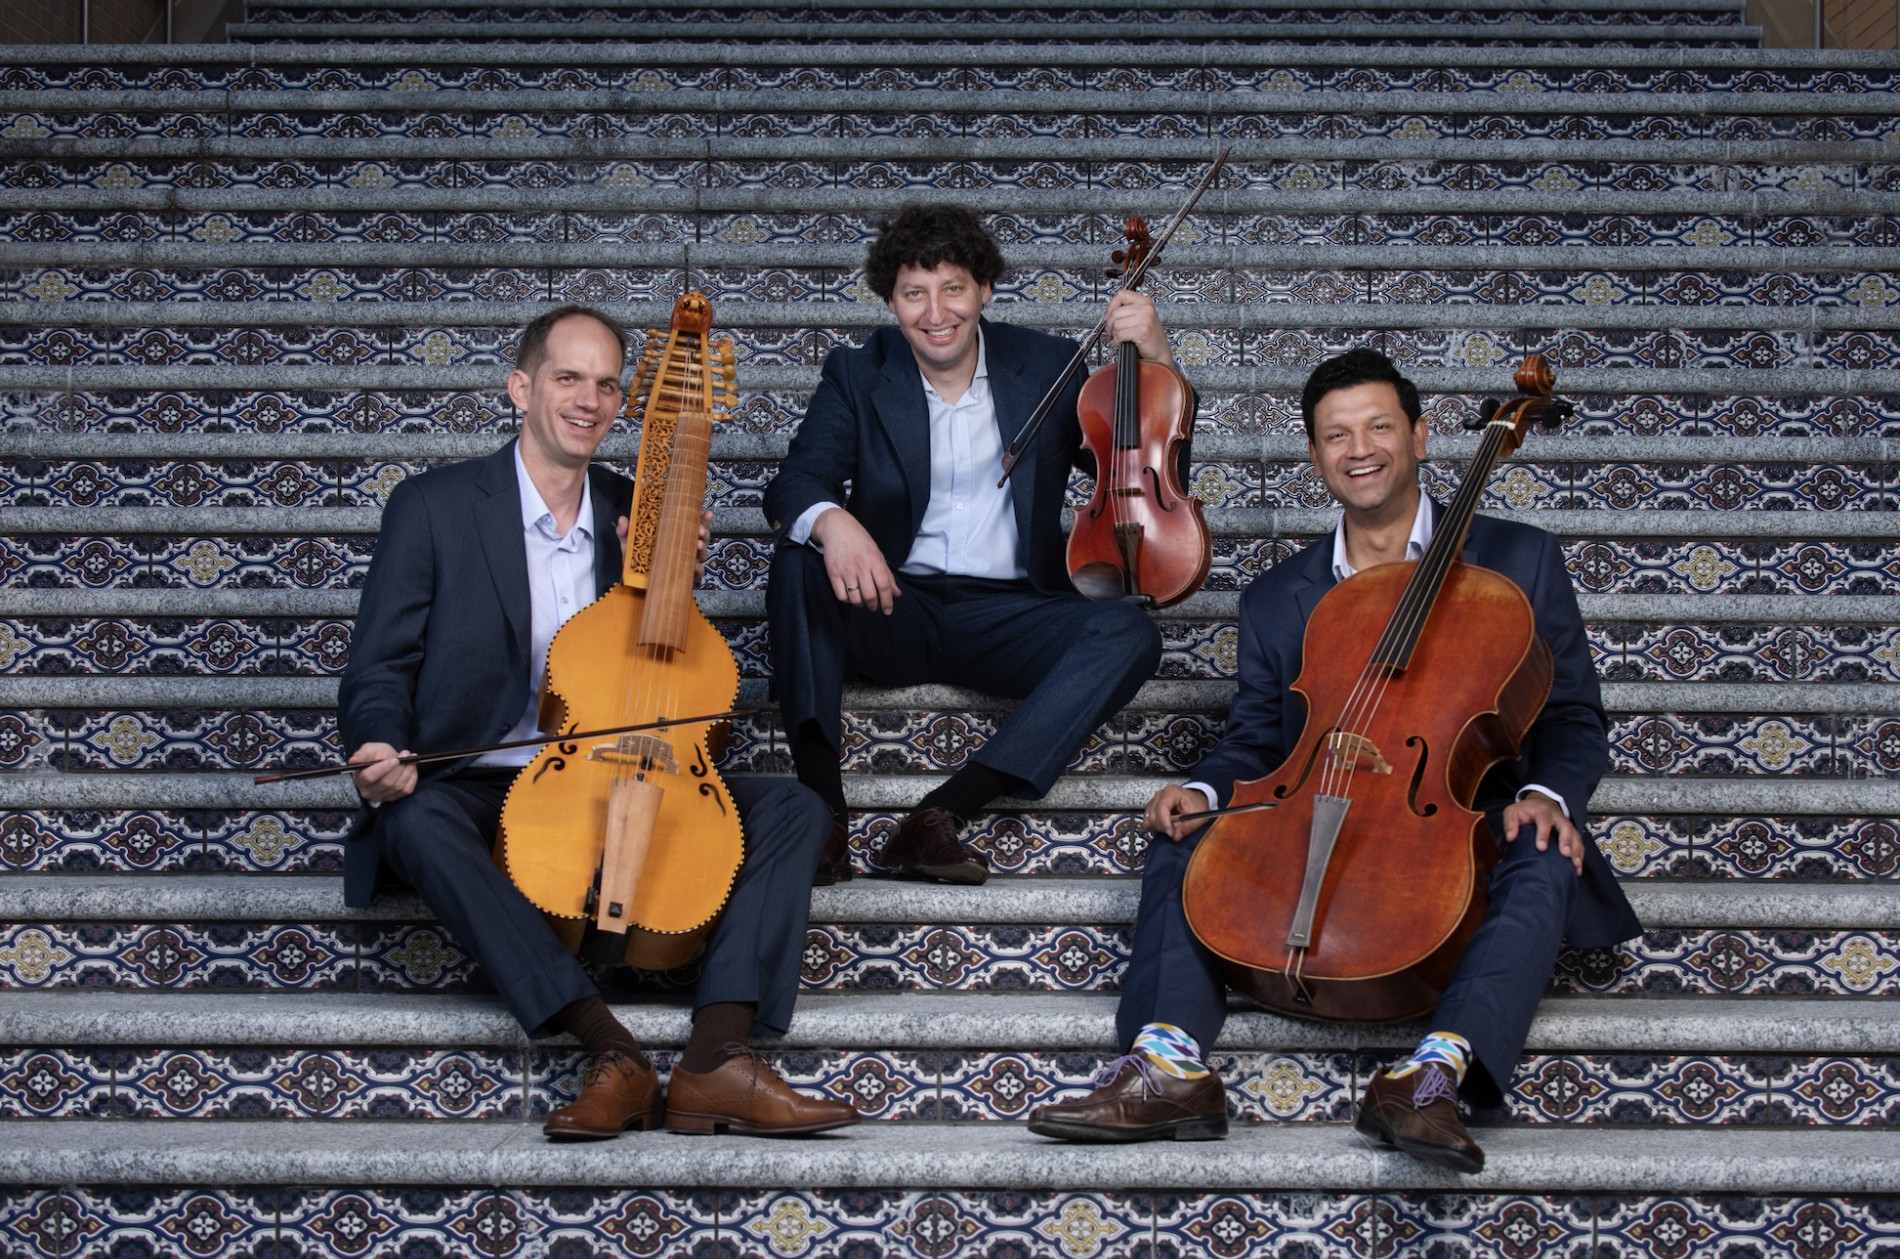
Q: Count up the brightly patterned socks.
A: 2